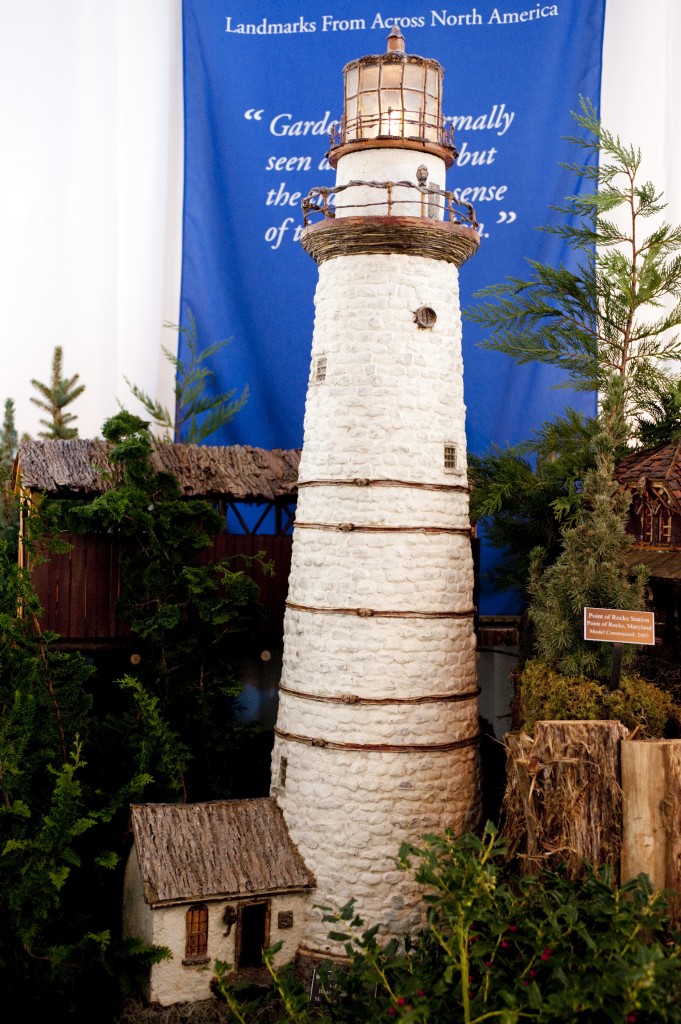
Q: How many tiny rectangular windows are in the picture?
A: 3